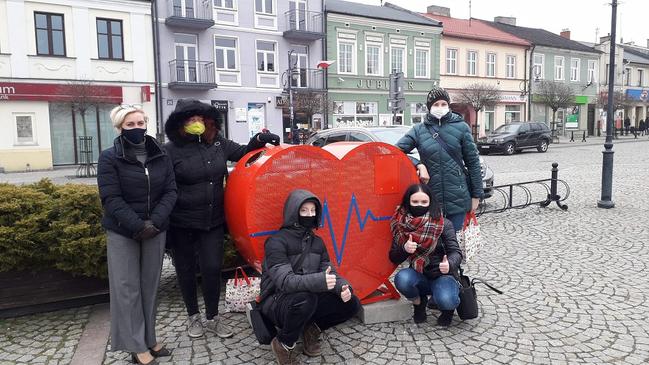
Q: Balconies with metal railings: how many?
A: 4